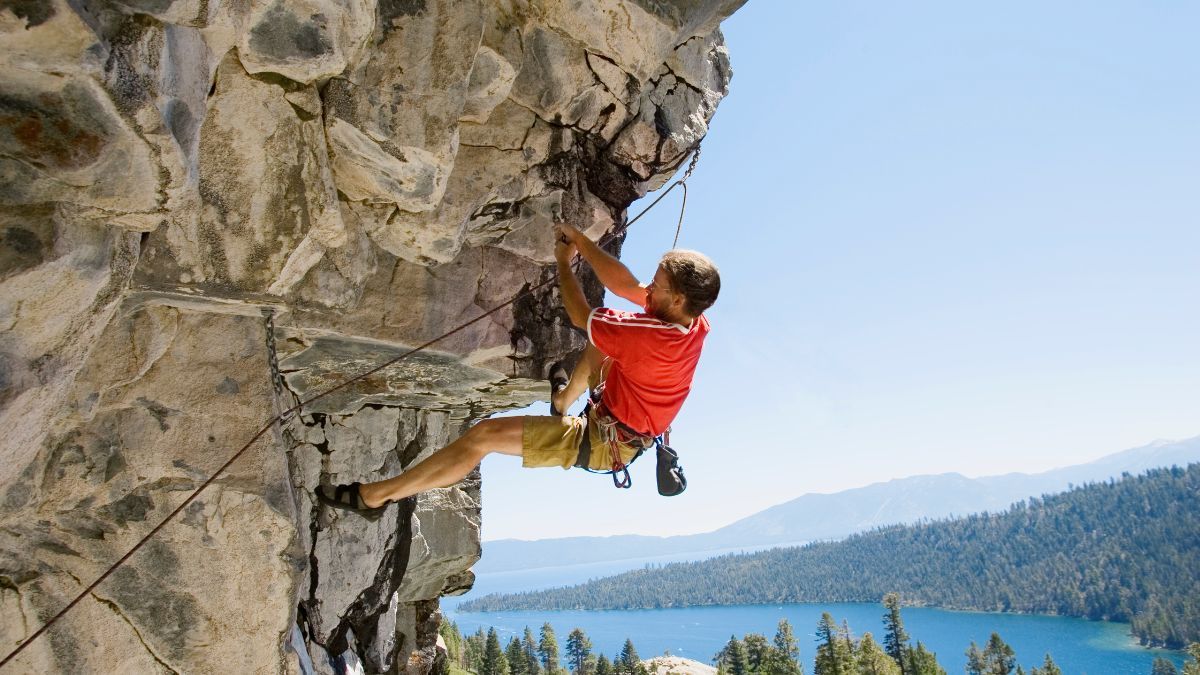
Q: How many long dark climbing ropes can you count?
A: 1